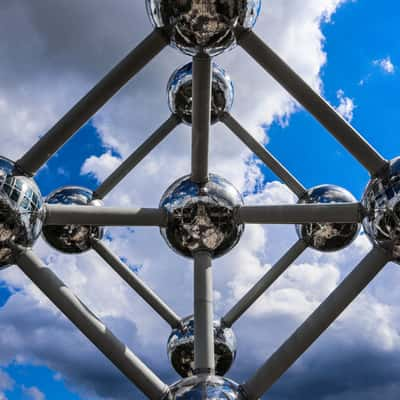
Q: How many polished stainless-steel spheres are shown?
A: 9